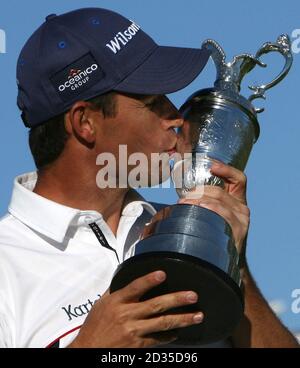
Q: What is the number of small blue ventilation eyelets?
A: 2